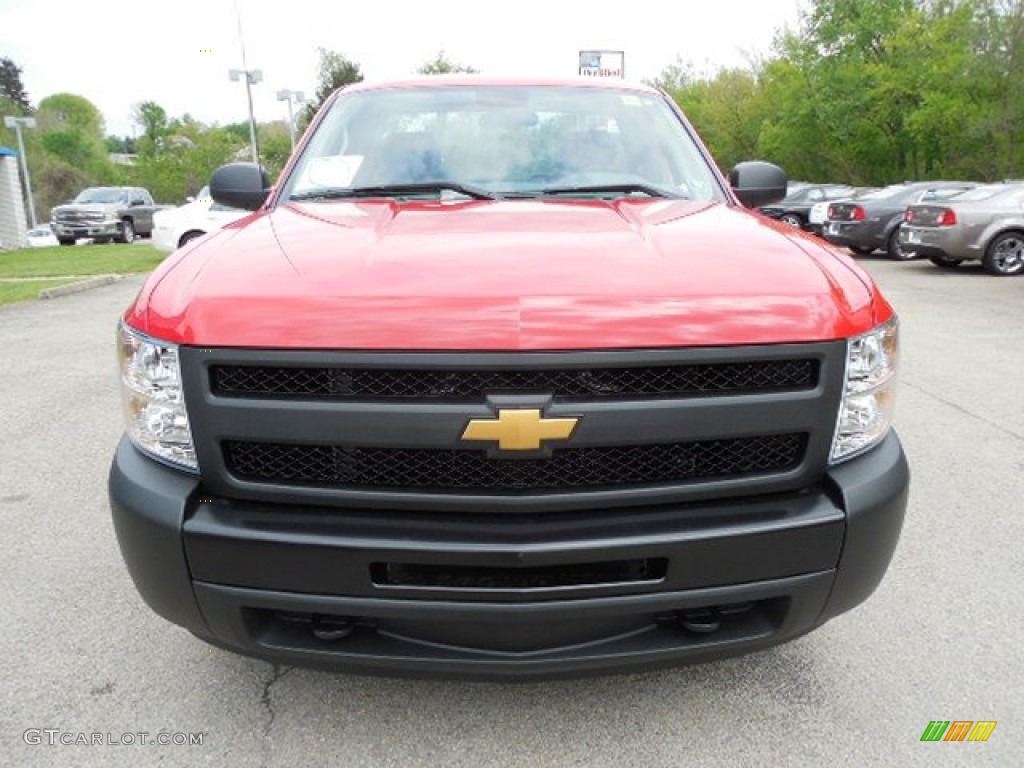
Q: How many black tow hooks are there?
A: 2